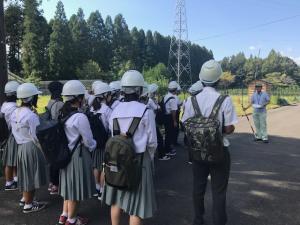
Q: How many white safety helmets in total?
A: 13